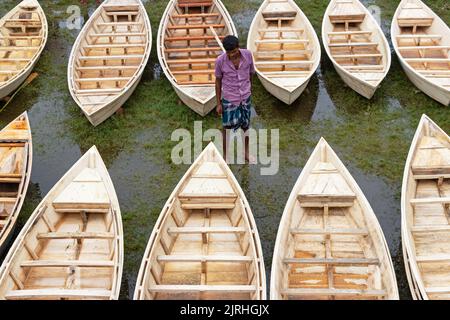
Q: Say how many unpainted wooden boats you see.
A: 11